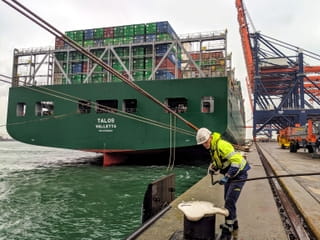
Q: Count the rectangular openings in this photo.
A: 7